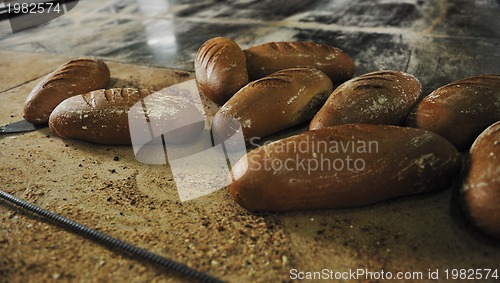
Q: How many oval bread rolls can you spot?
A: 9